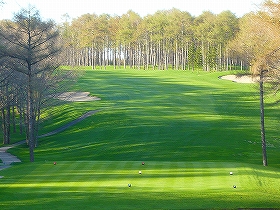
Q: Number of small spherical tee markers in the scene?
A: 6